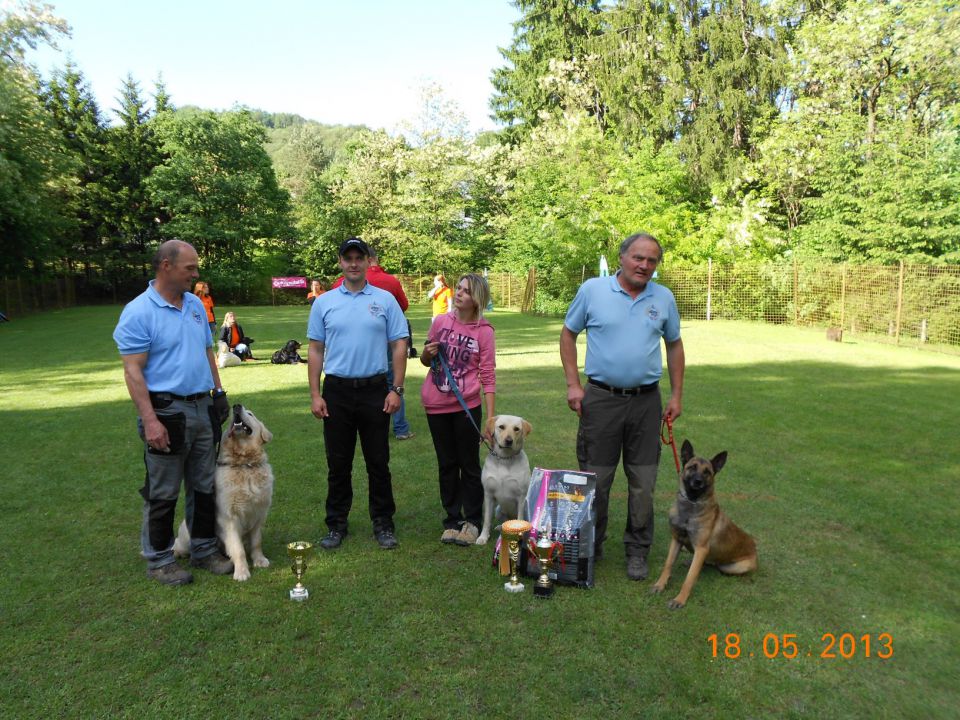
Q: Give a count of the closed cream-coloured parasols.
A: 0